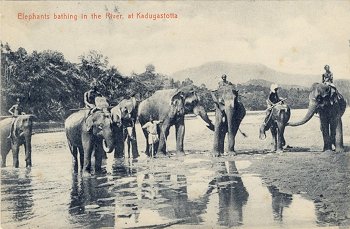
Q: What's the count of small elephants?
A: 1